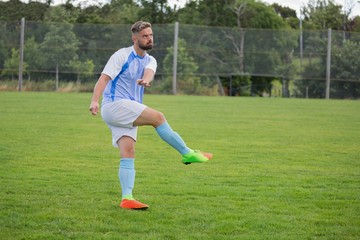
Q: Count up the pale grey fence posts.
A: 3